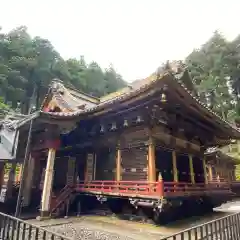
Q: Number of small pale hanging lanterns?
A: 4